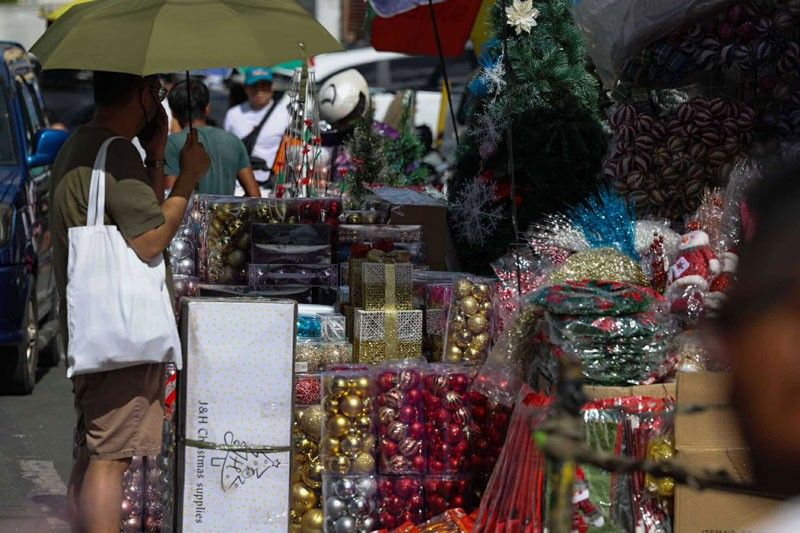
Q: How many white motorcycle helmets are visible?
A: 1